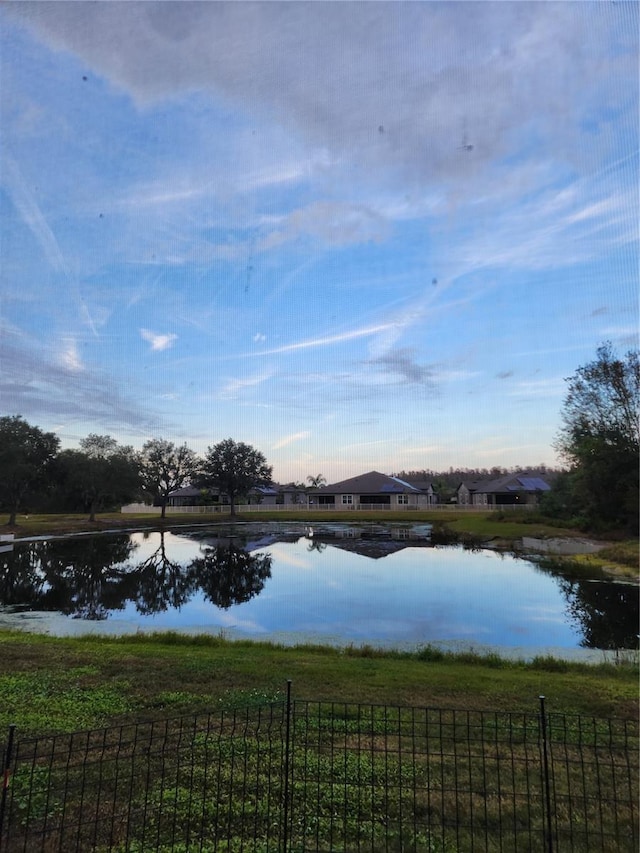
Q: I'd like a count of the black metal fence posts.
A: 3